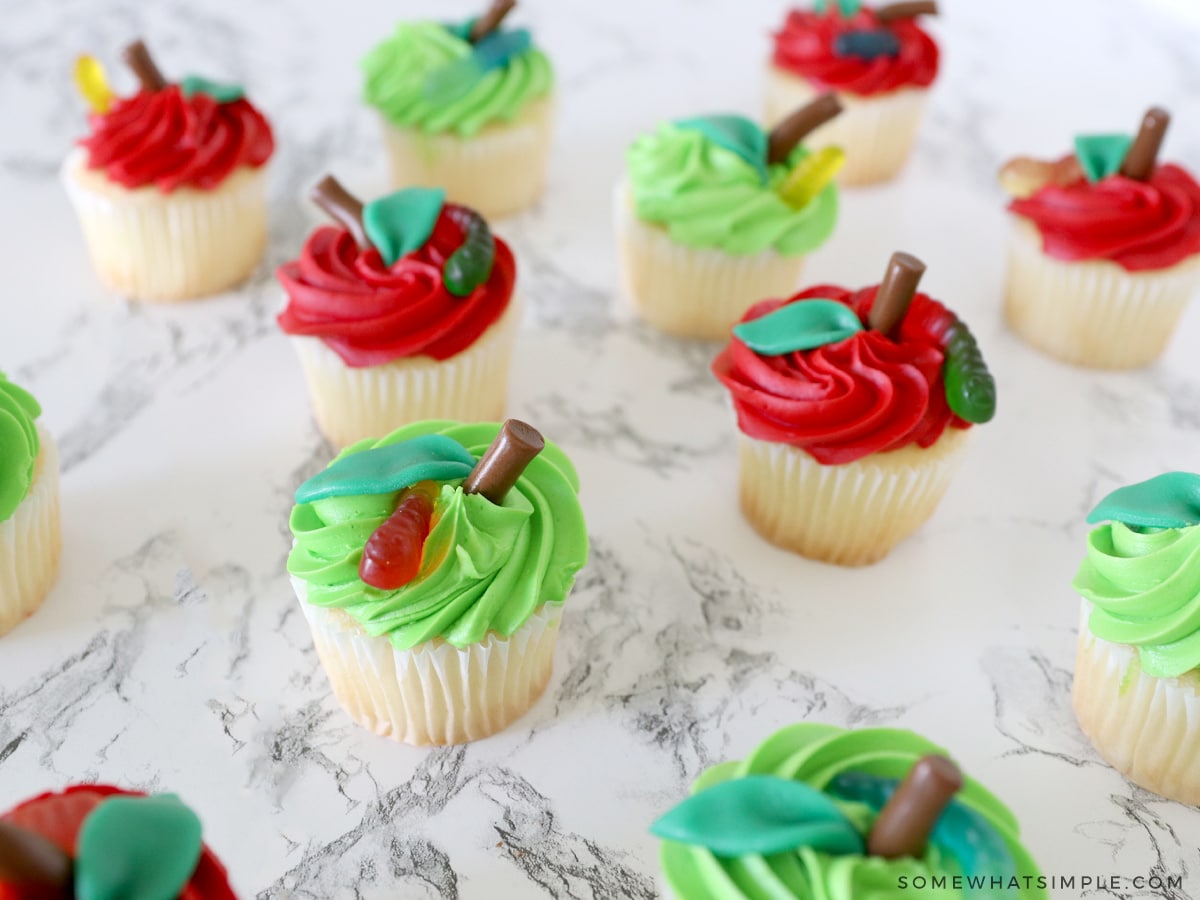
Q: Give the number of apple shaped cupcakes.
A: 12